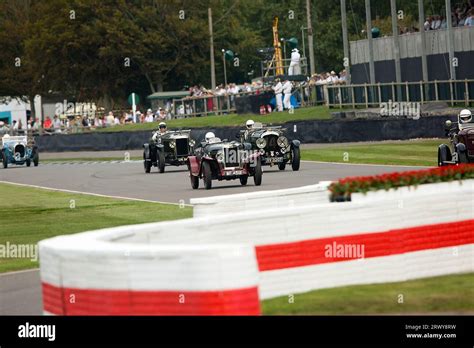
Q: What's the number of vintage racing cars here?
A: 5